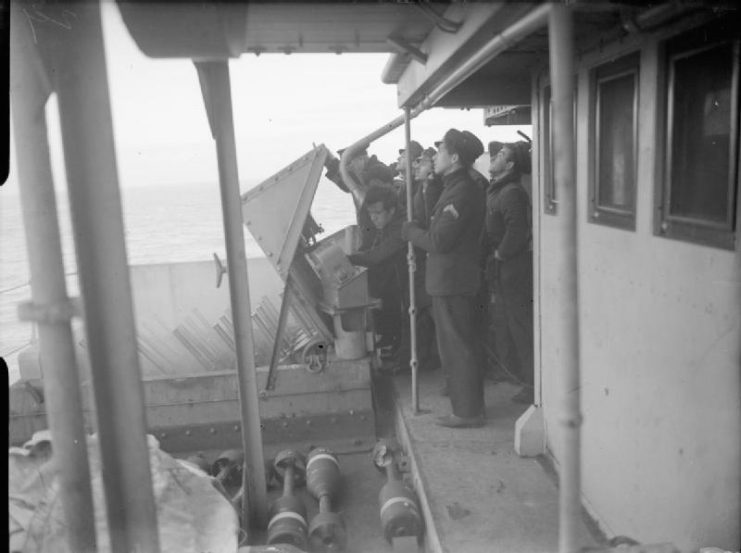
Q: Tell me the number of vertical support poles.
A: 5